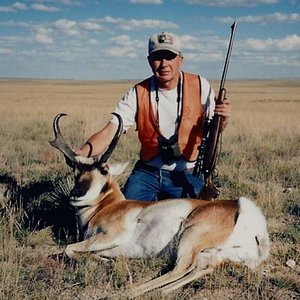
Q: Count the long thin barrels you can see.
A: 1